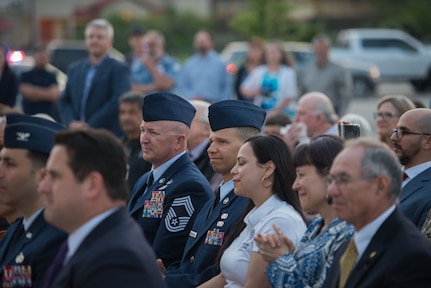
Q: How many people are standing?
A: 9